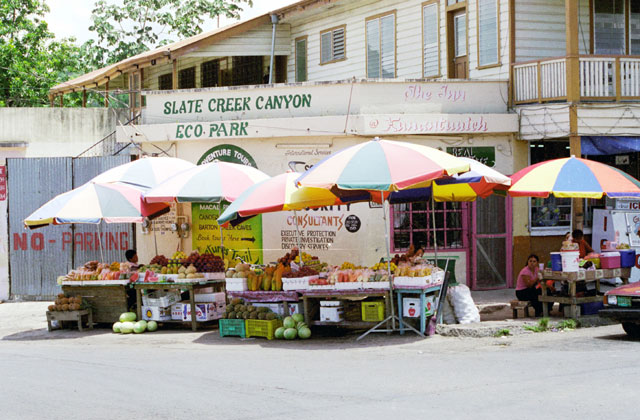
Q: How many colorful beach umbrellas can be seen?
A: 7